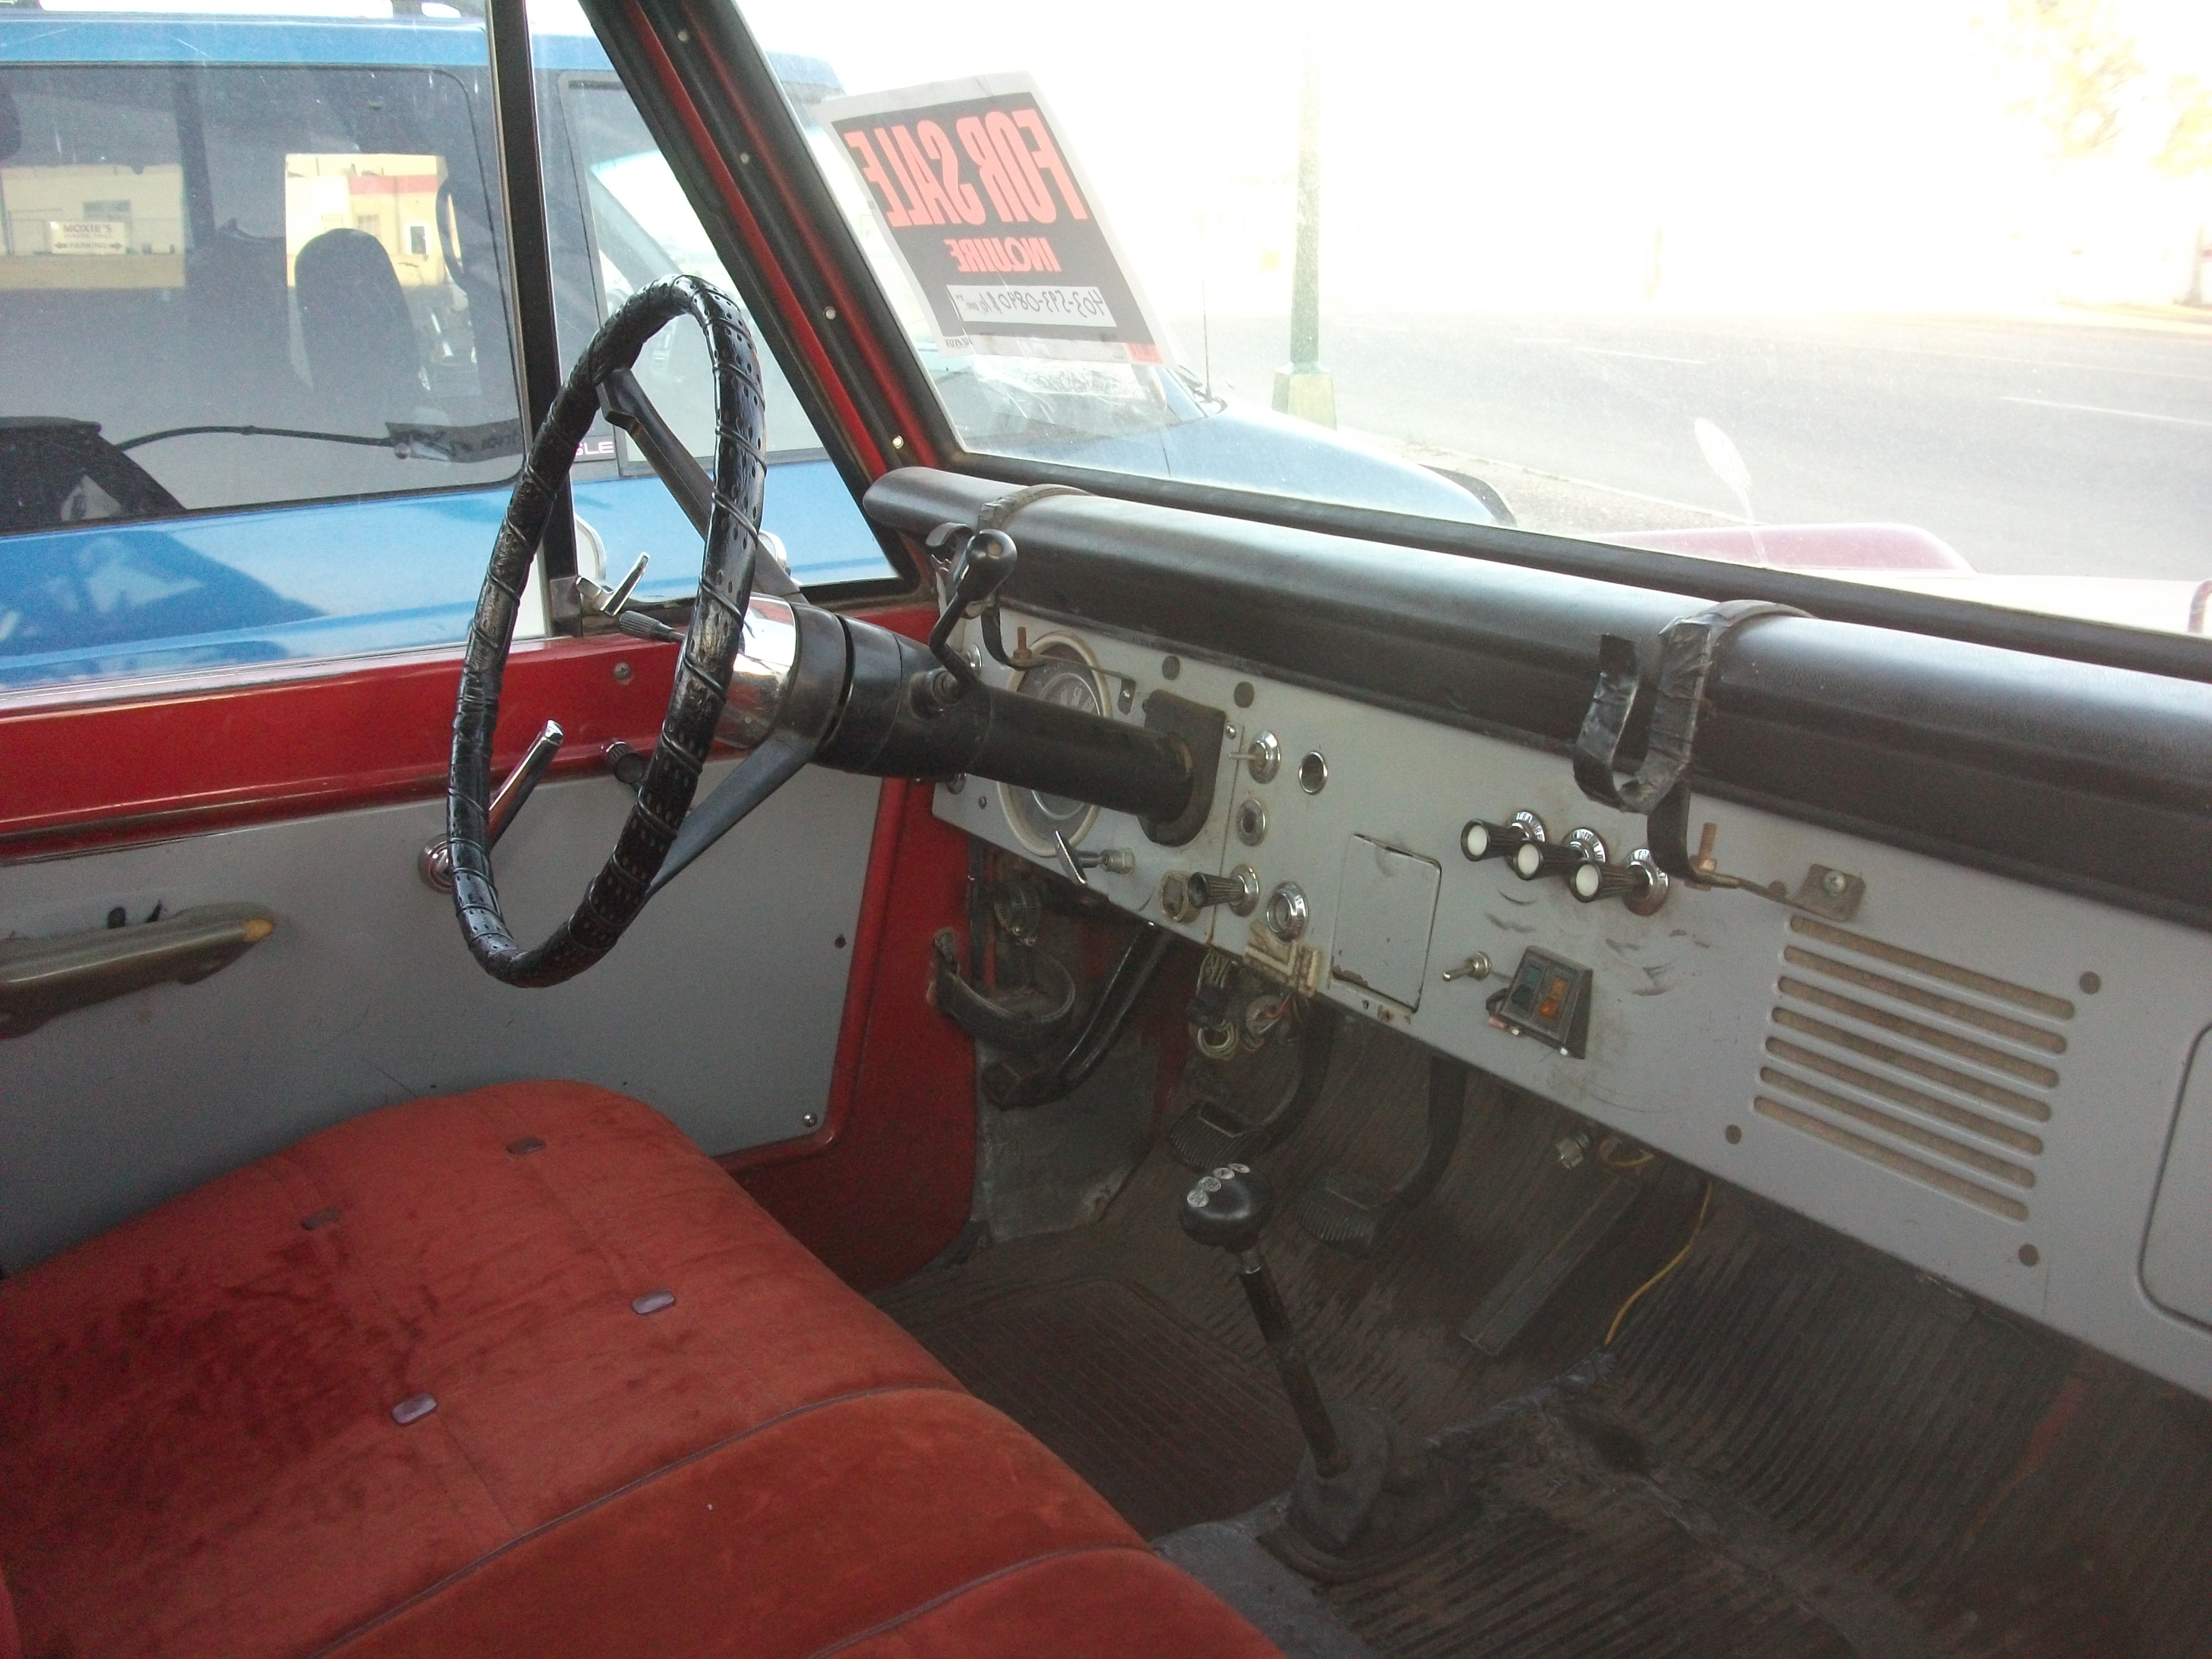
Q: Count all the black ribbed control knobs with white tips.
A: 3